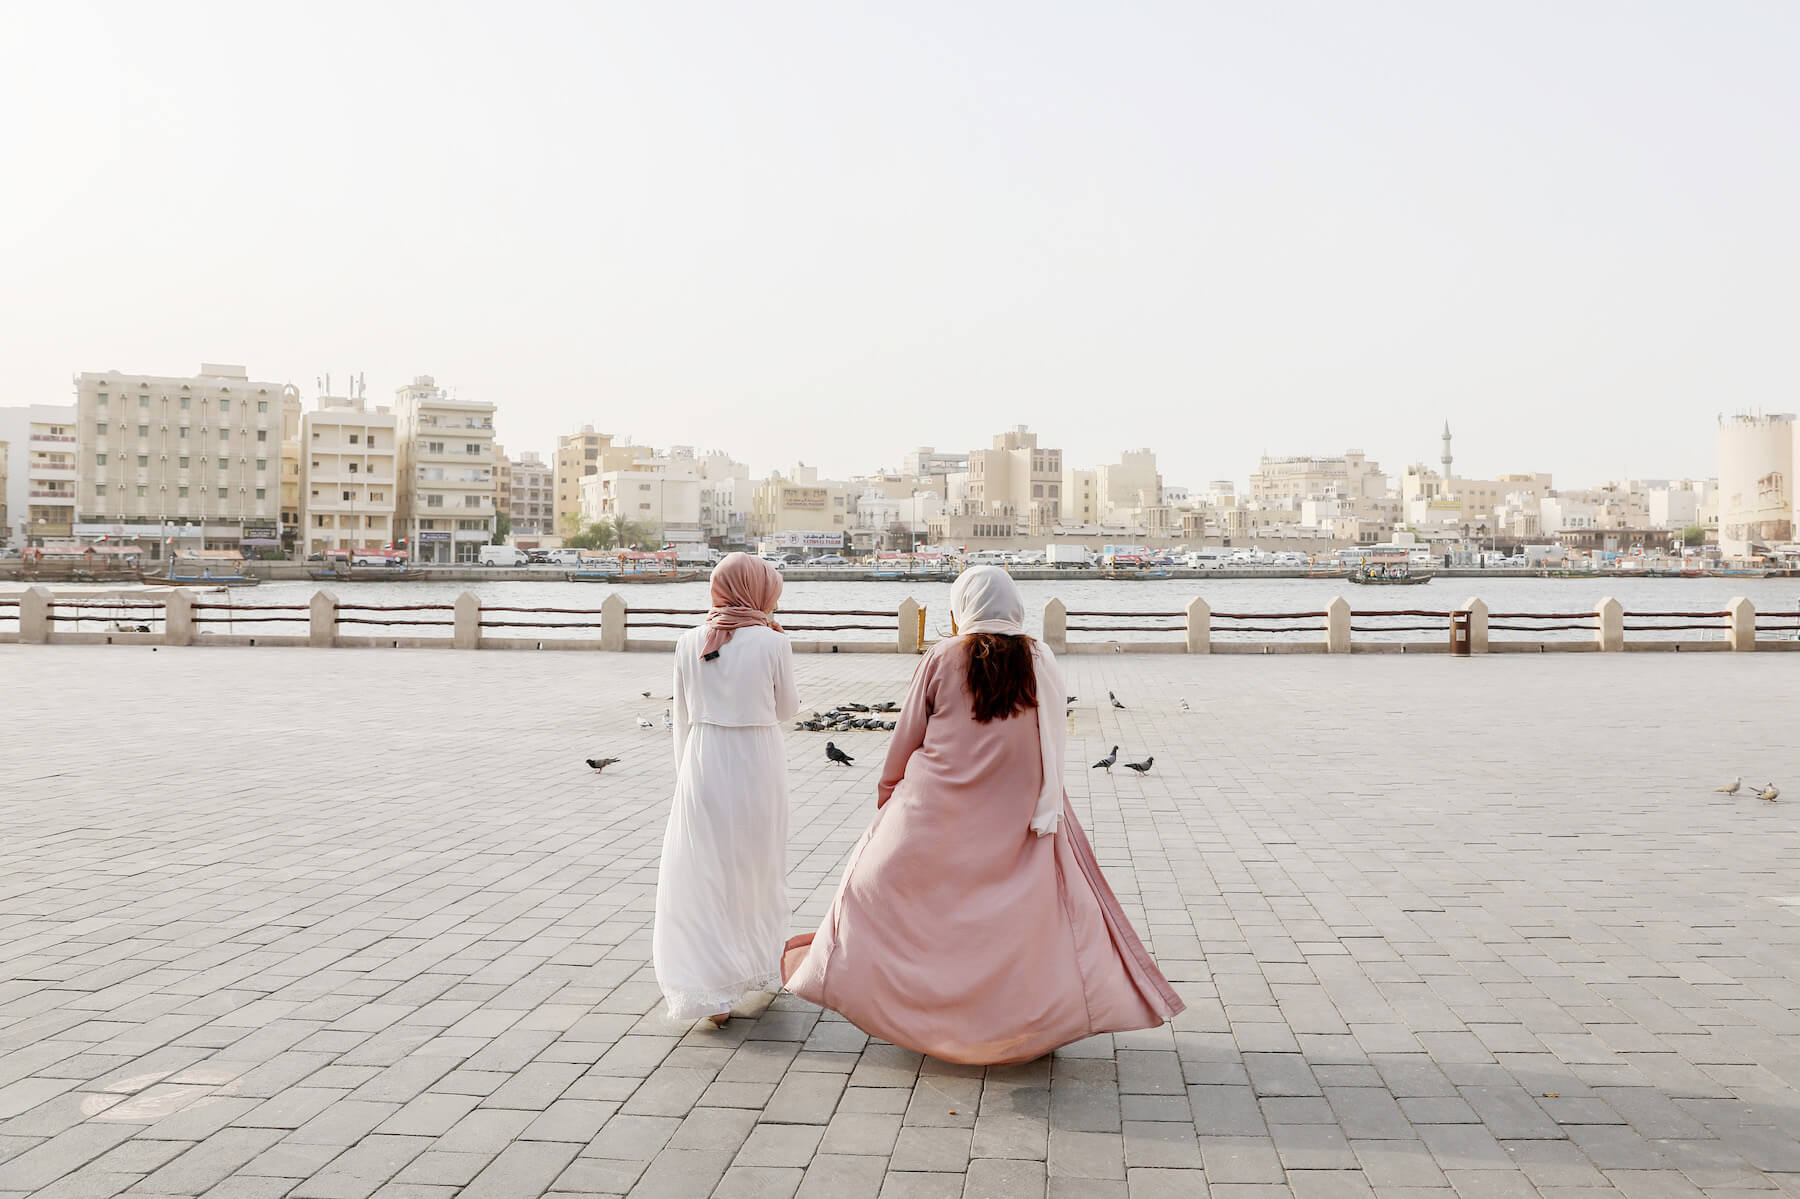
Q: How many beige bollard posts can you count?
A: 12